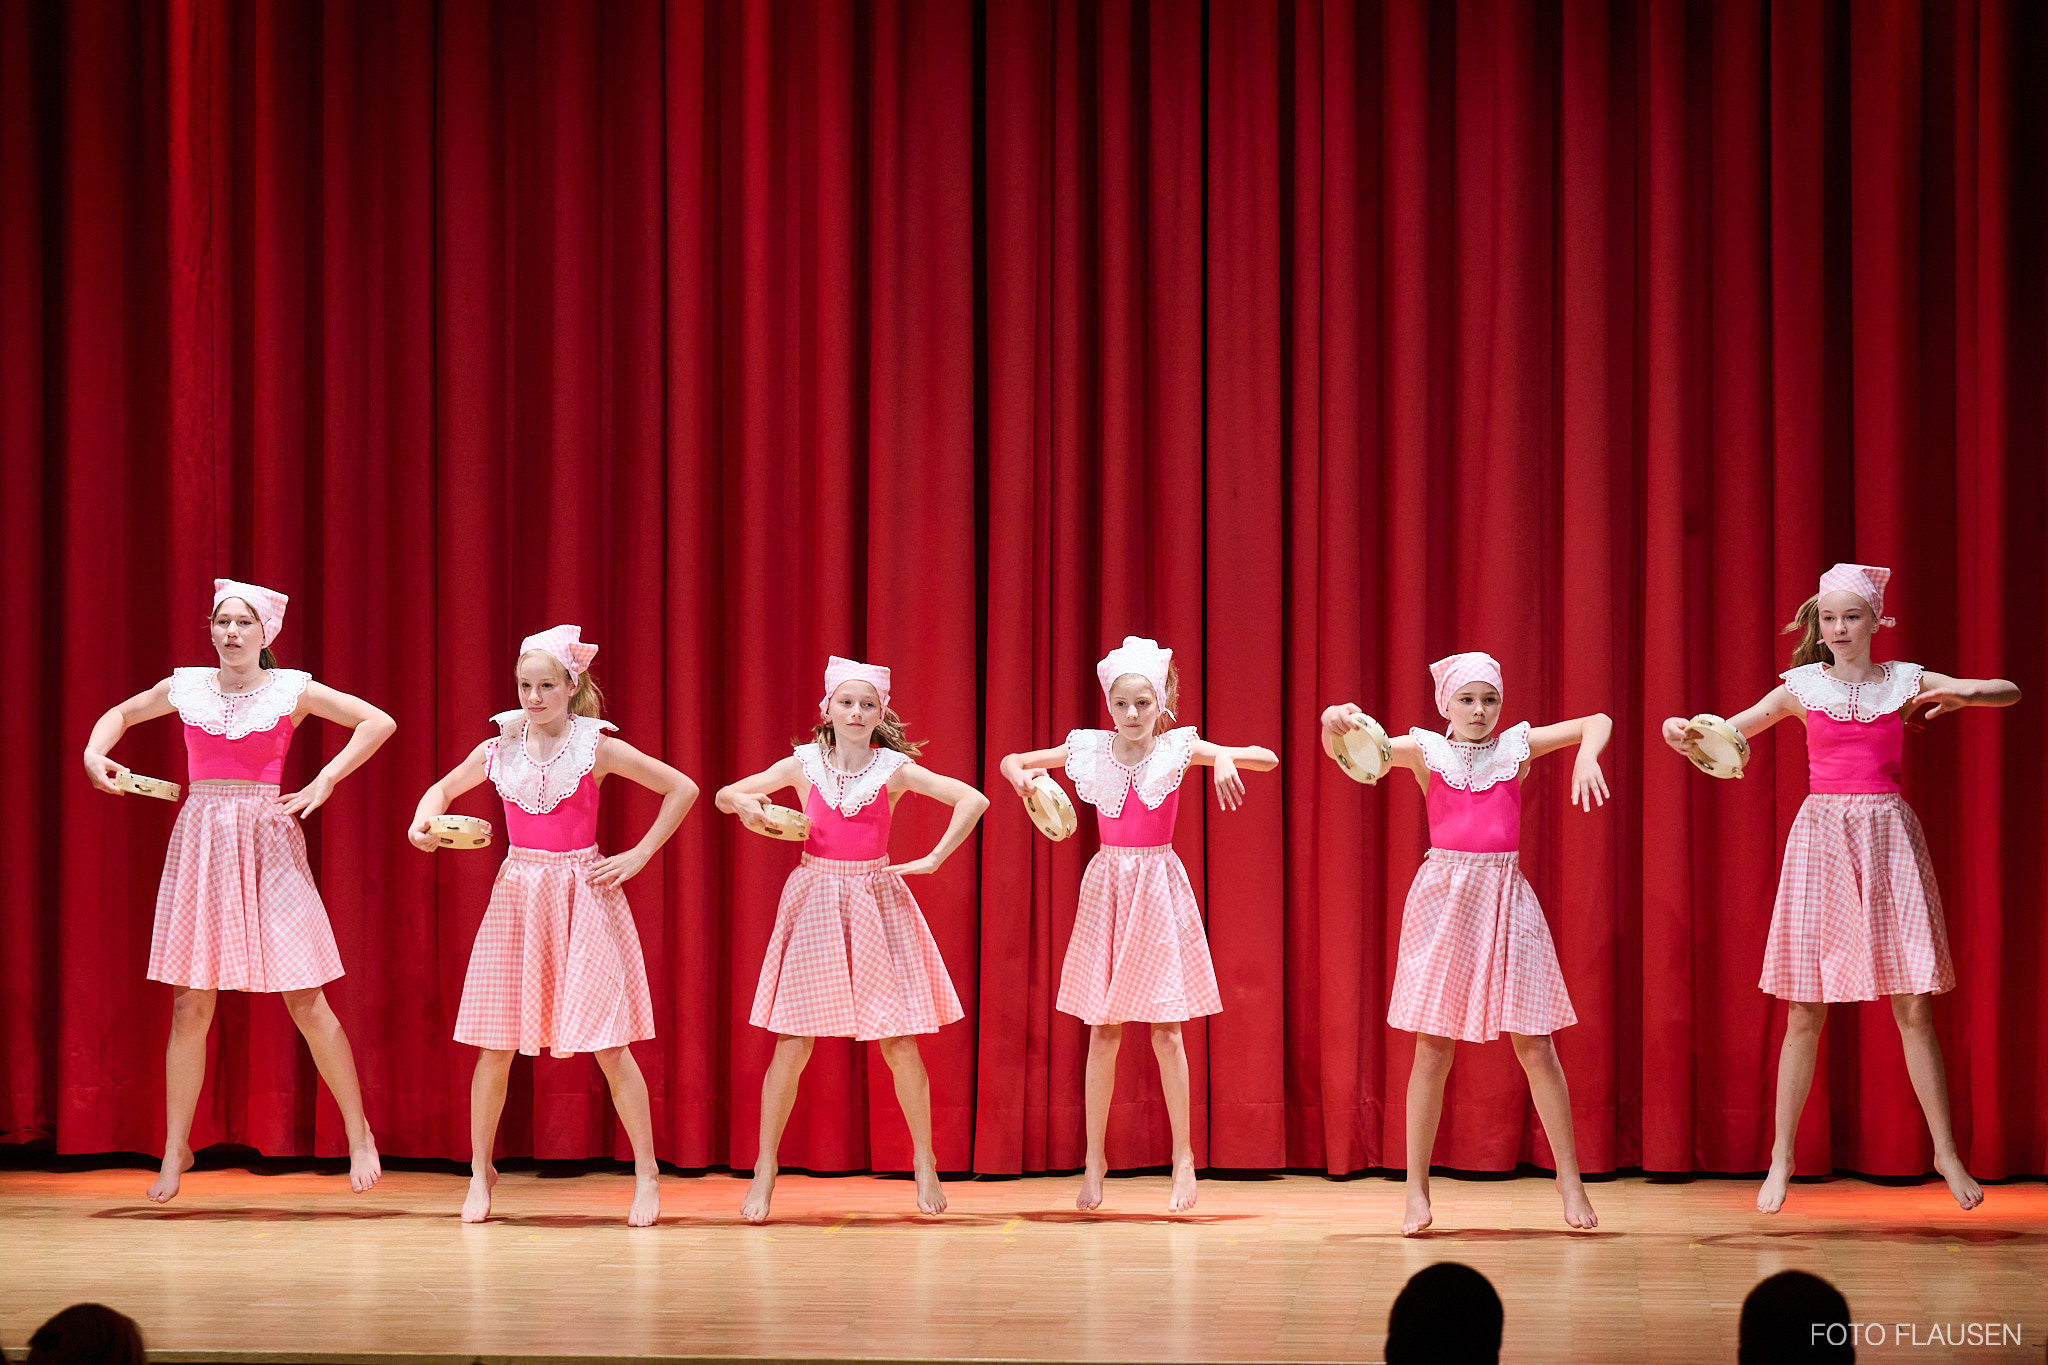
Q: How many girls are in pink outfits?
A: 6